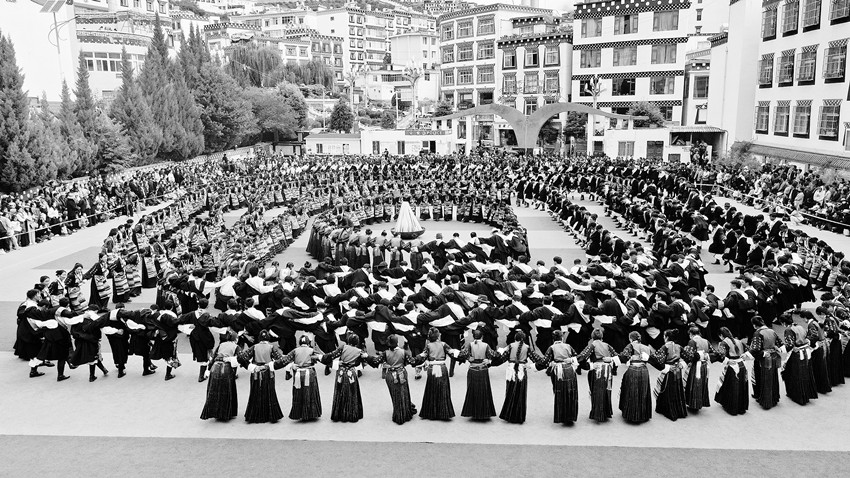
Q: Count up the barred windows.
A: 12